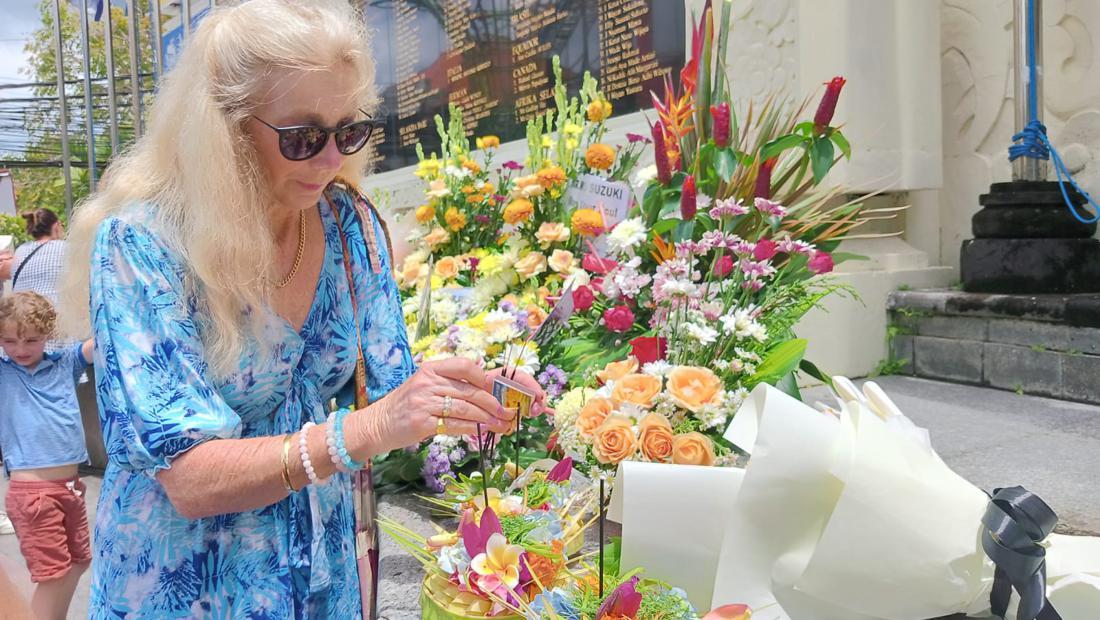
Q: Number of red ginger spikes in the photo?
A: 5